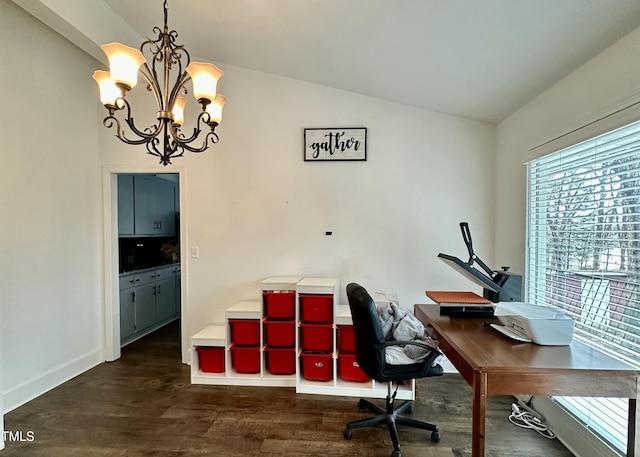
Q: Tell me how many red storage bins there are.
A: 11